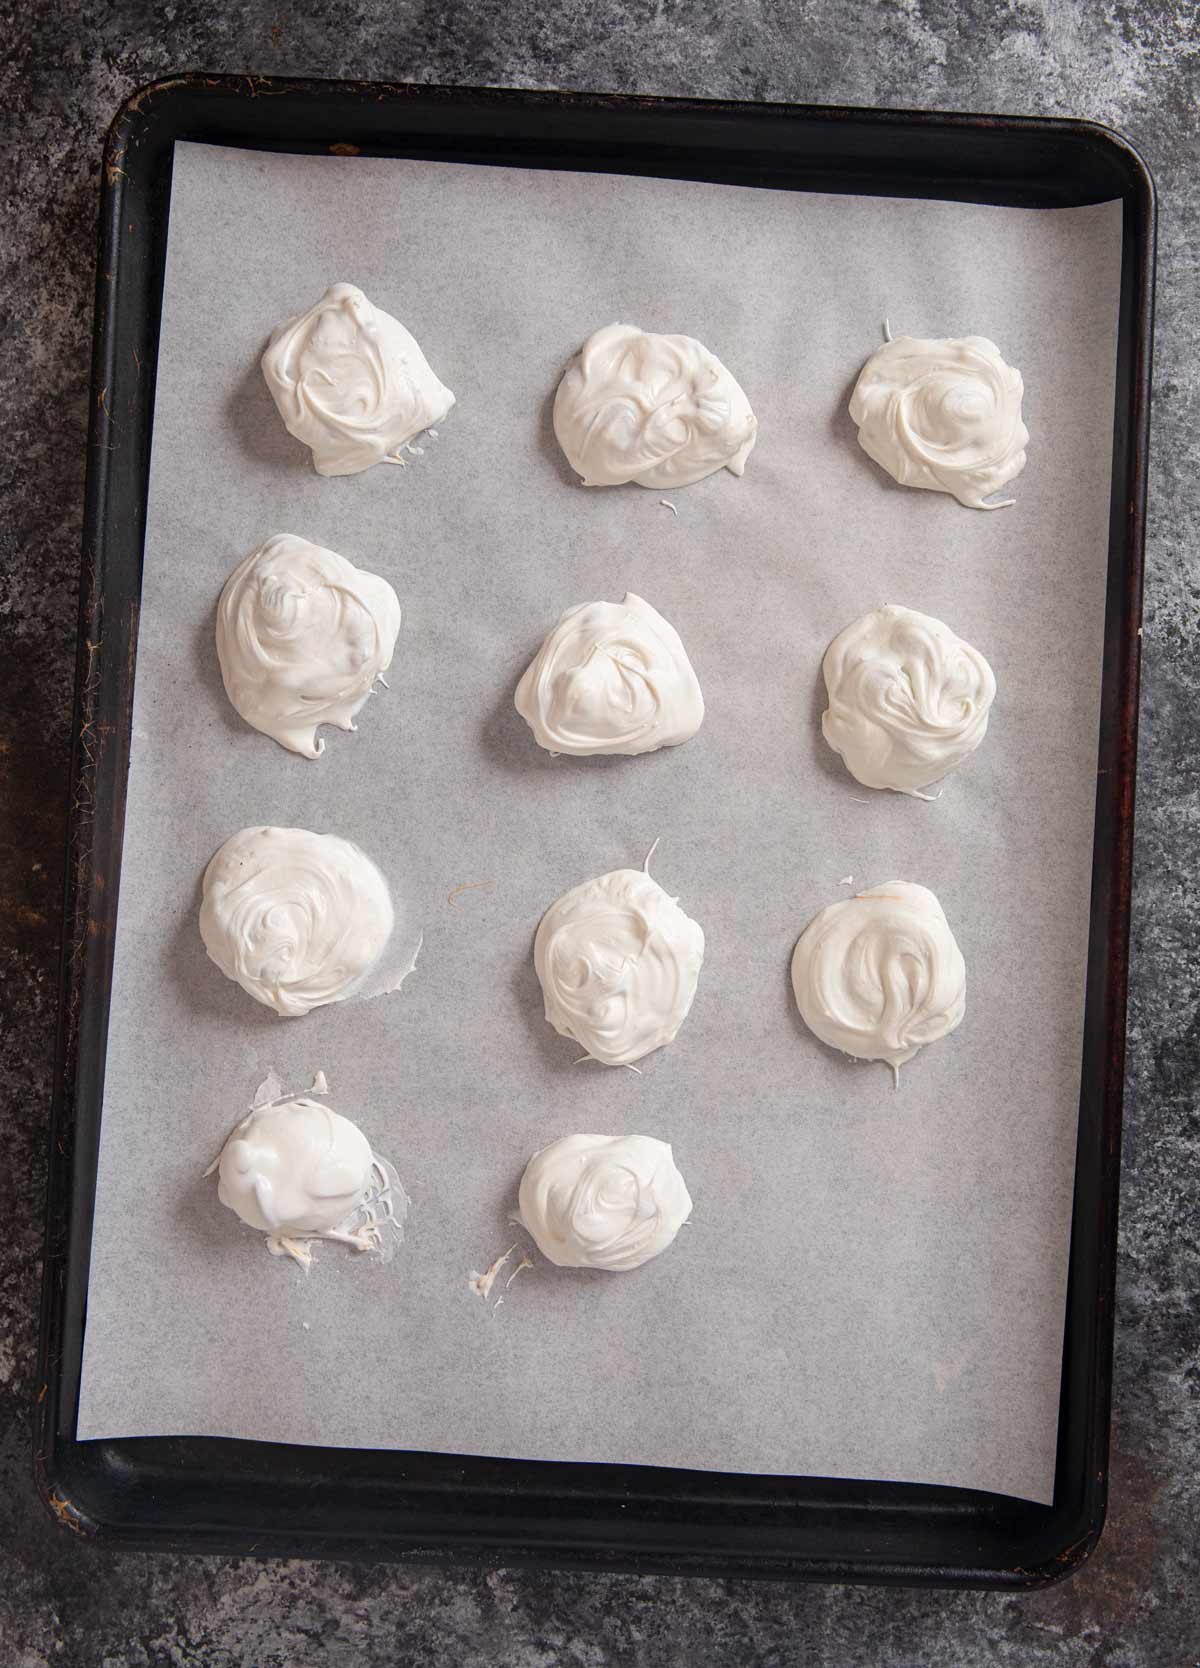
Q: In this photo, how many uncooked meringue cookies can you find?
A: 11